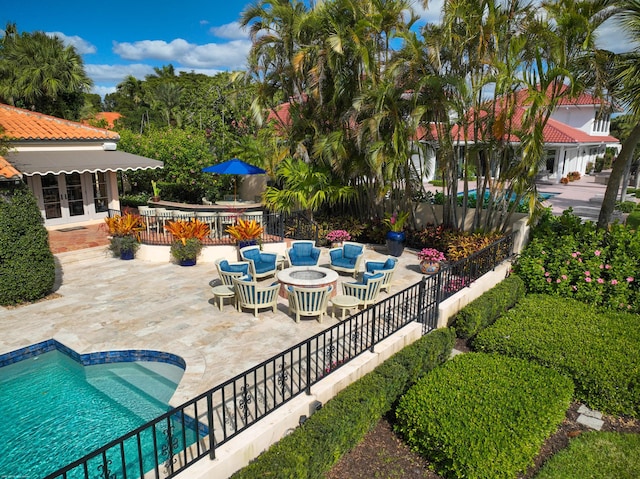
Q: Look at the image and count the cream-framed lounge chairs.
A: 8